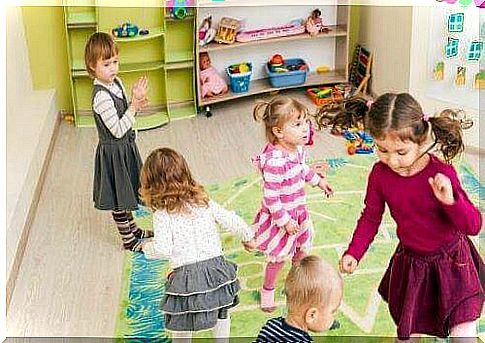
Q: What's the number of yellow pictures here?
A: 3